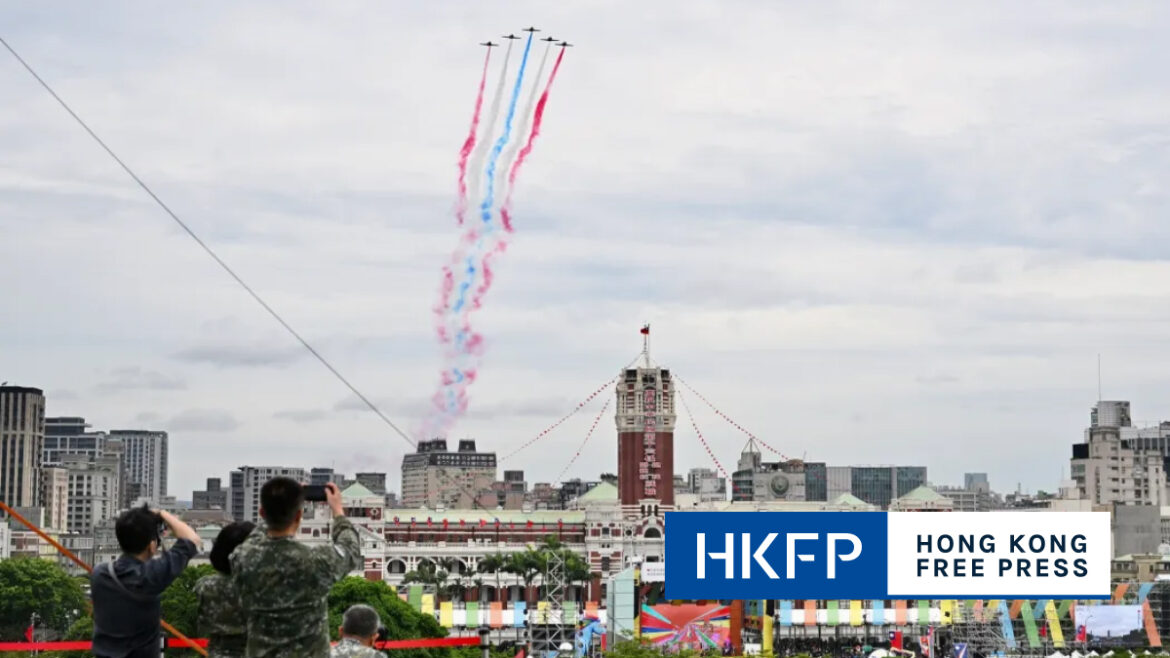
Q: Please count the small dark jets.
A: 5